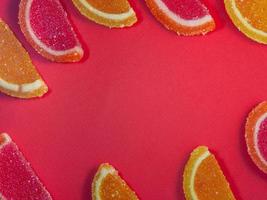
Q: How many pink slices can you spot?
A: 4